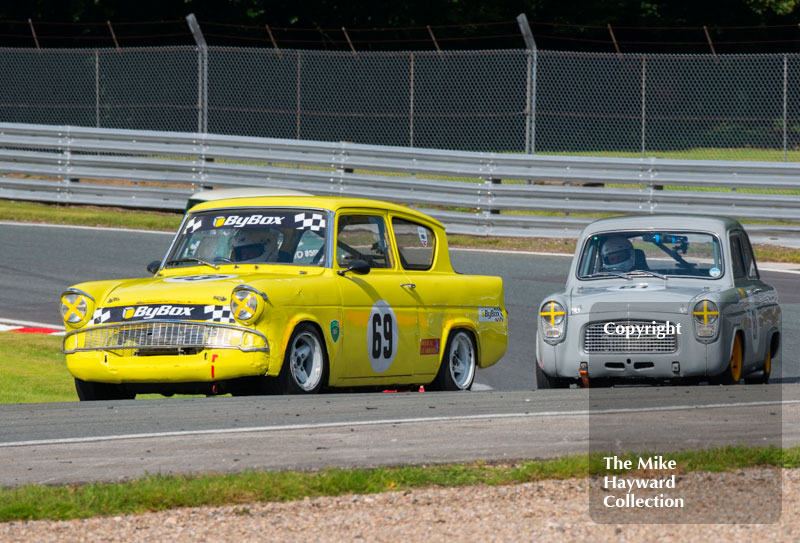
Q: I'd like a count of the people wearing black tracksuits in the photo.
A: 0